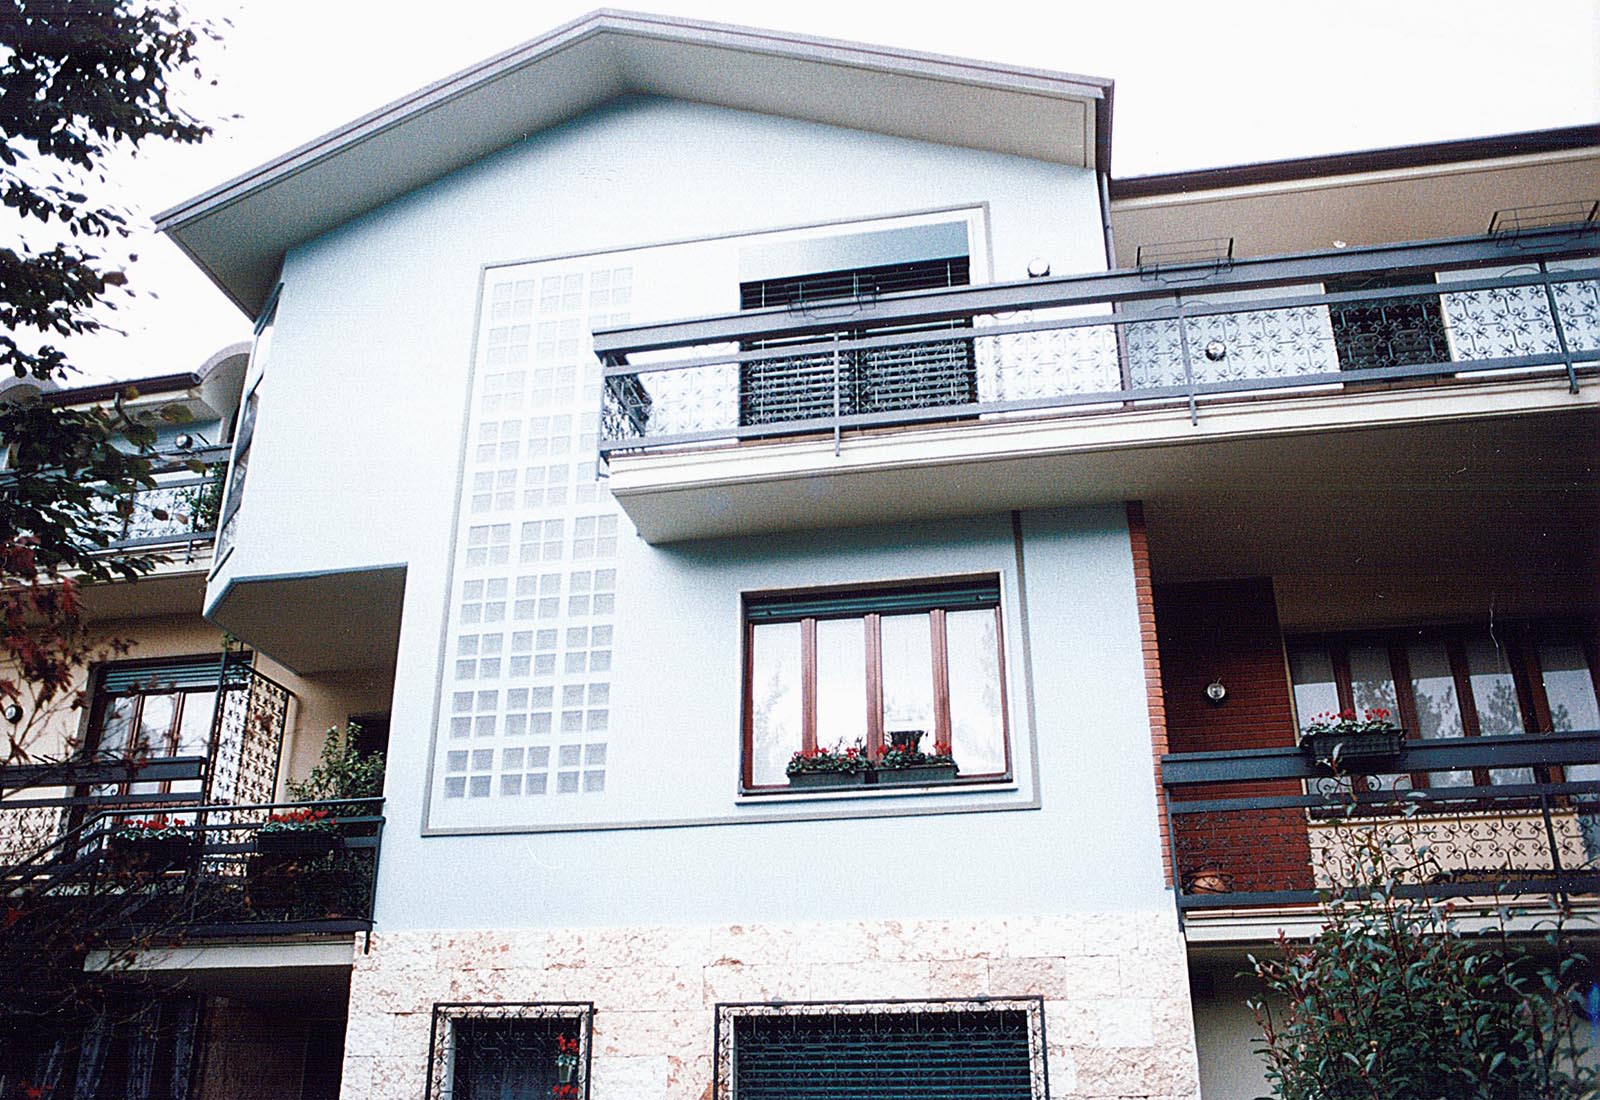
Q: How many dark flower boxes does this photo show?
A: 5